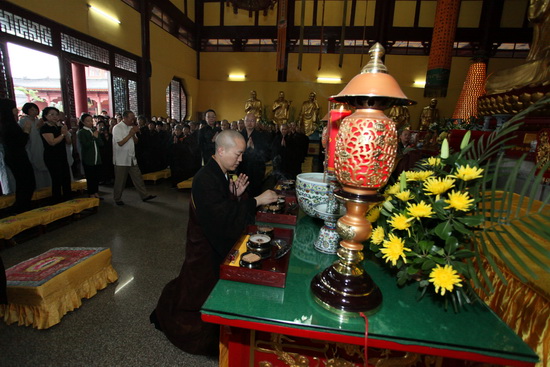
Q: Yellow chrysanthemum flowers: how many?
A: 13